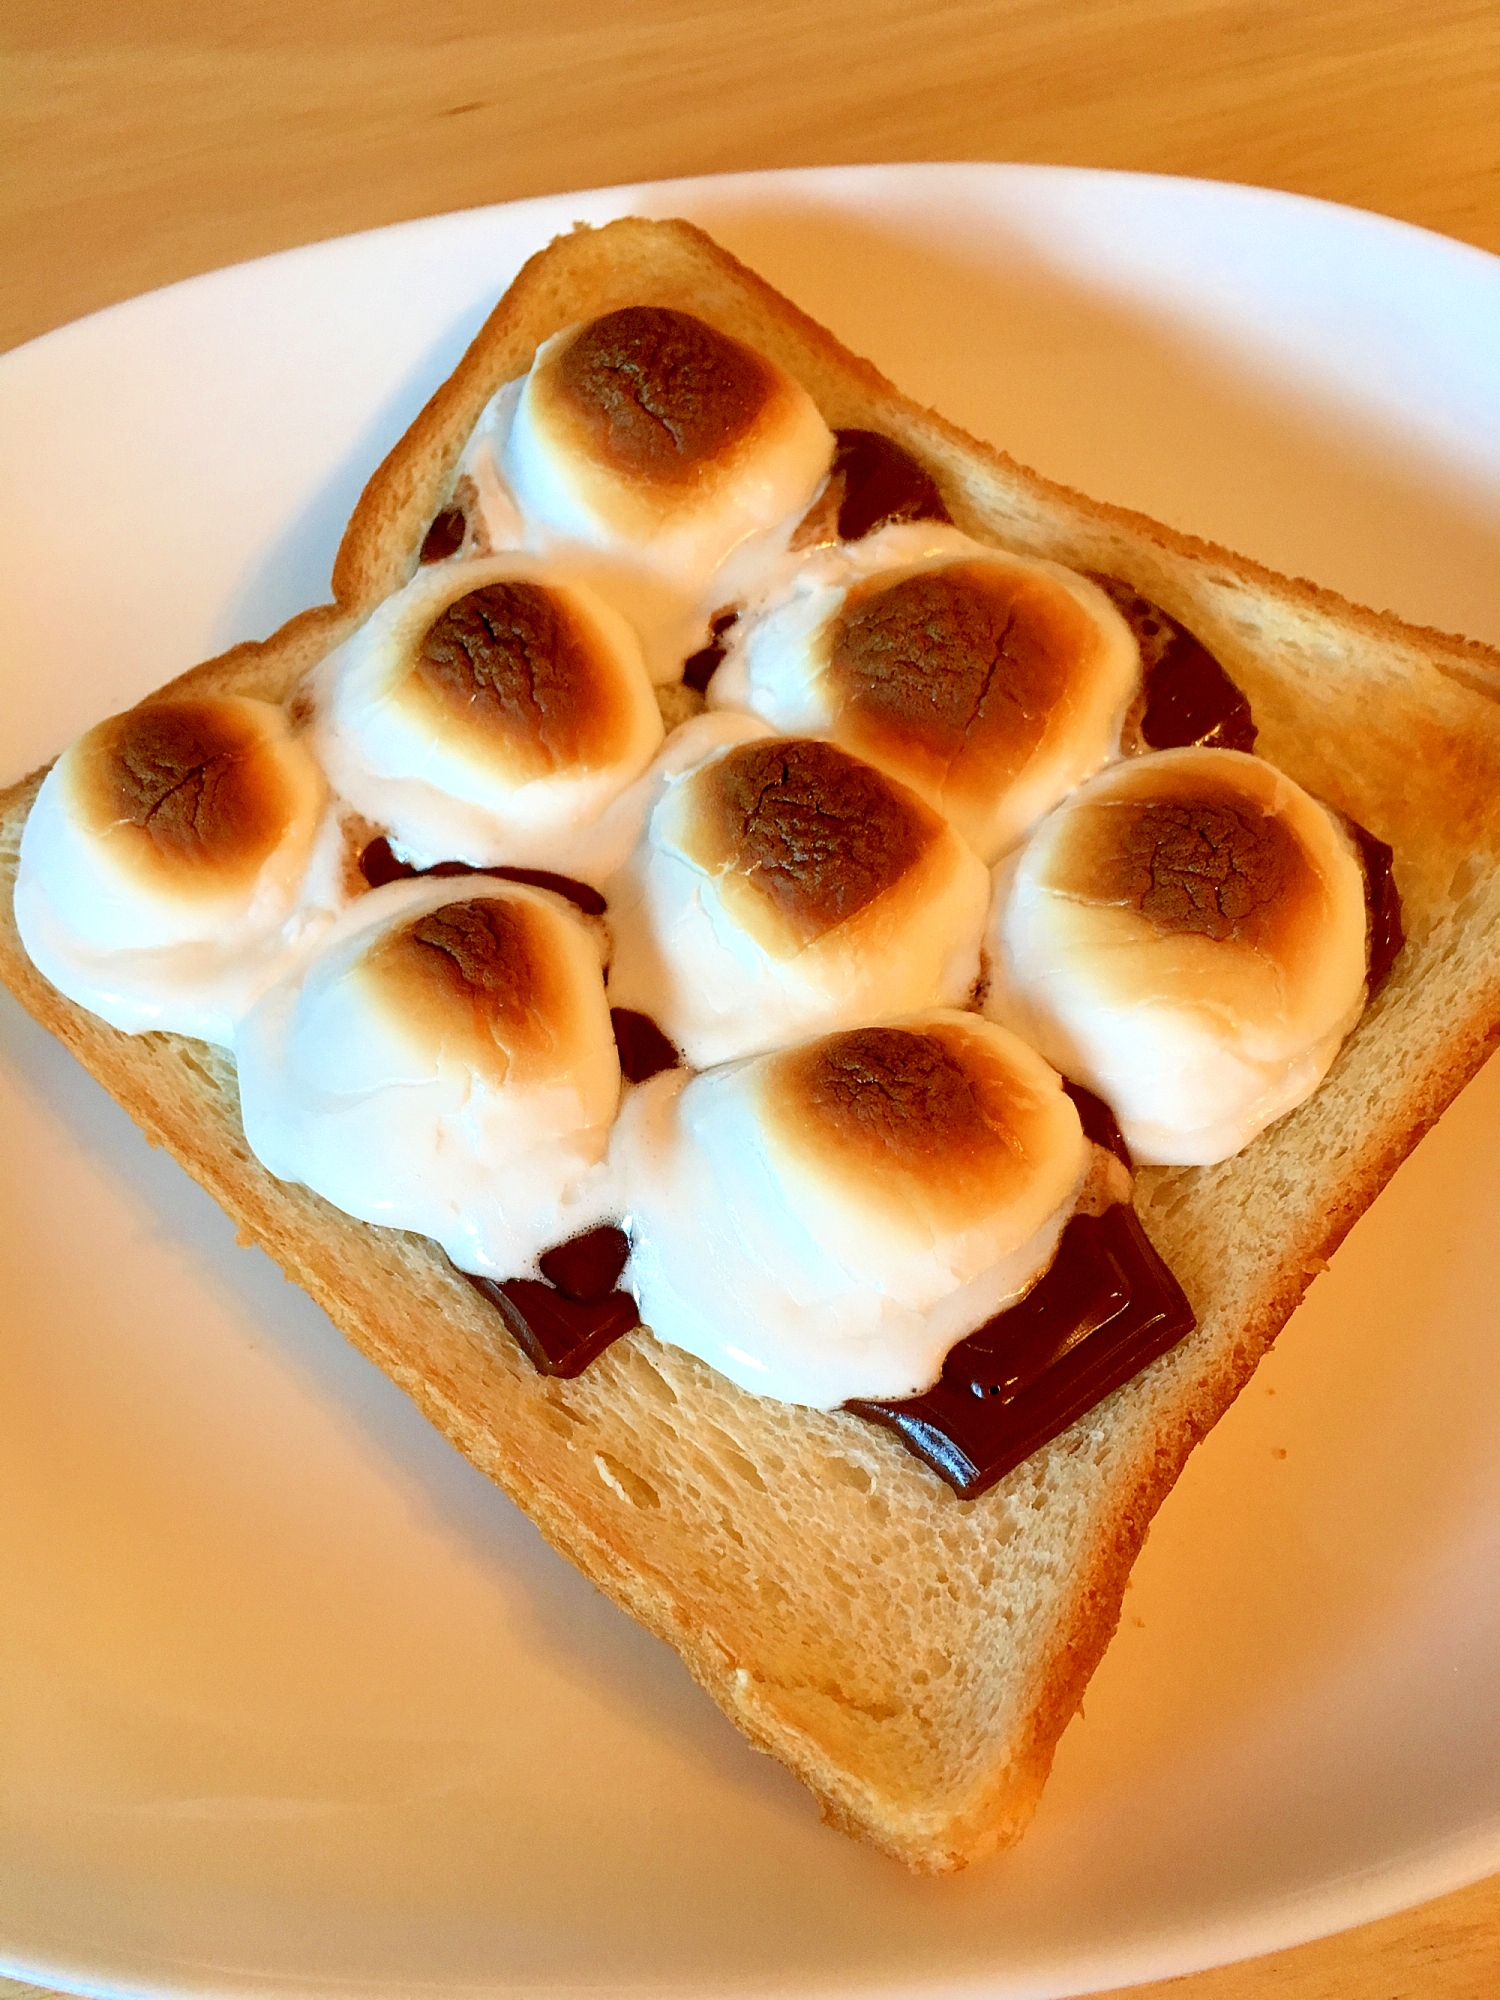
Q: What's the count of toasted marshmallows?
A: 8